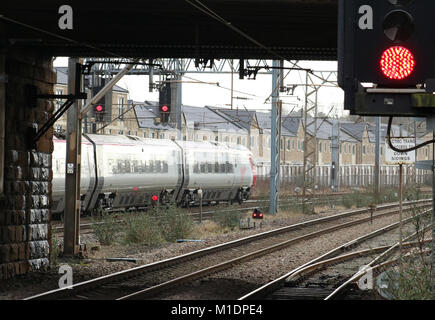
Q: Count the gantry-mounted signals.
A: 2